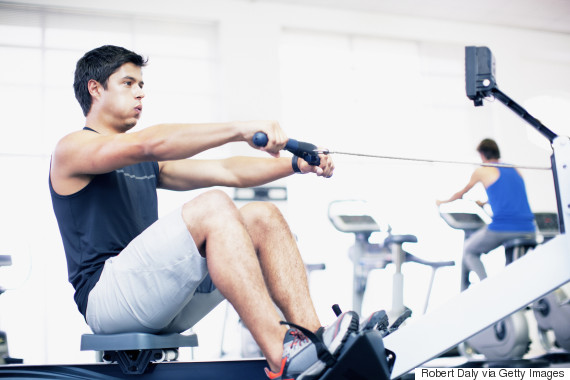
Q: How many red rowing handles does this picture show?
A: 0